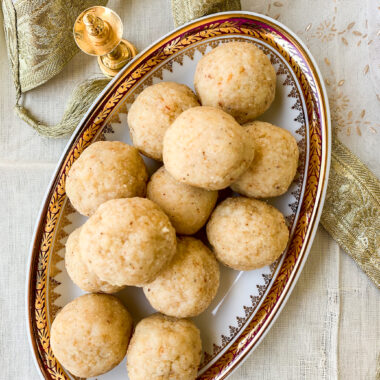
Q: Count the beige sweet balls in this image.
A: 12